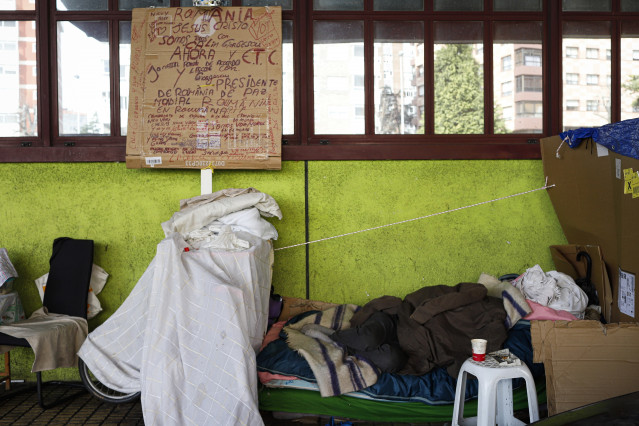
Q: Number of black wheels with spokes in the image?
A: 1